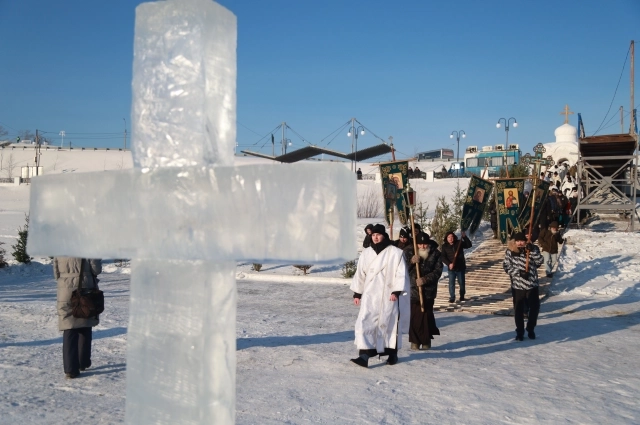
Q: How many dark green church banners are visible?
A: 4